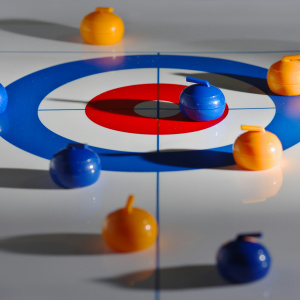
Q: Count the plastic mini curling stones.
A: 8